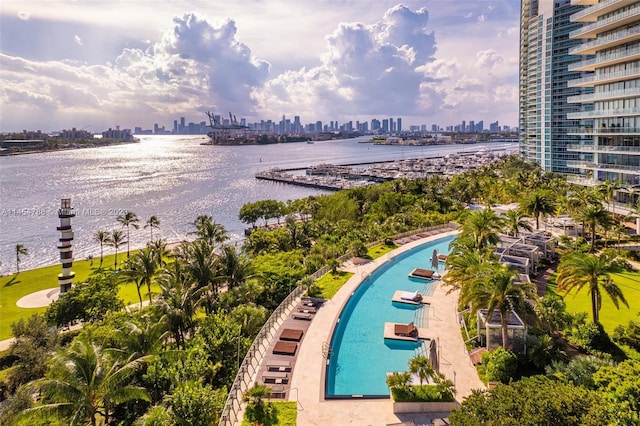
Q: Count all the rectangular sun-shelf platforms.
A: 4